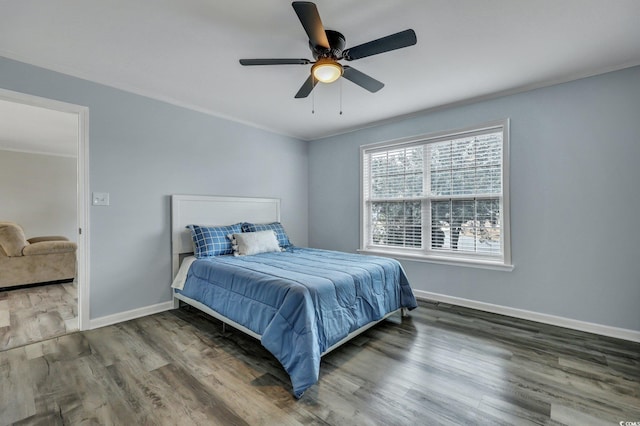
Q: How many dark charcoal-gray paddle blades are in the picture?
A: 5